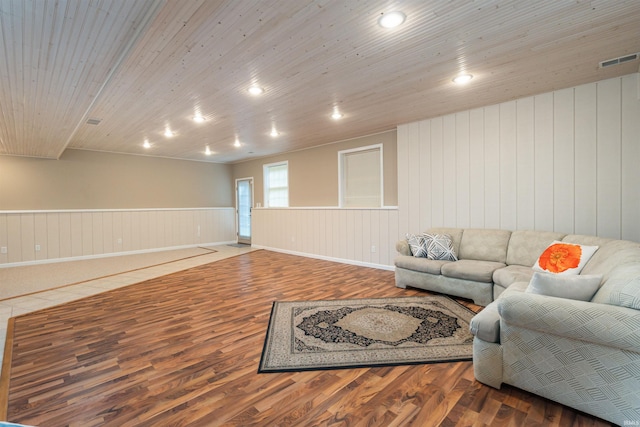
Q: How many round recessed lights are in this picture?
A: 10